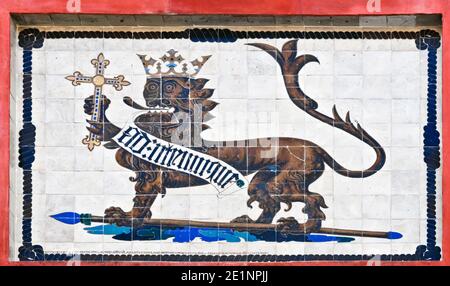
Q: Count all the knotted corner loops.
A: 4